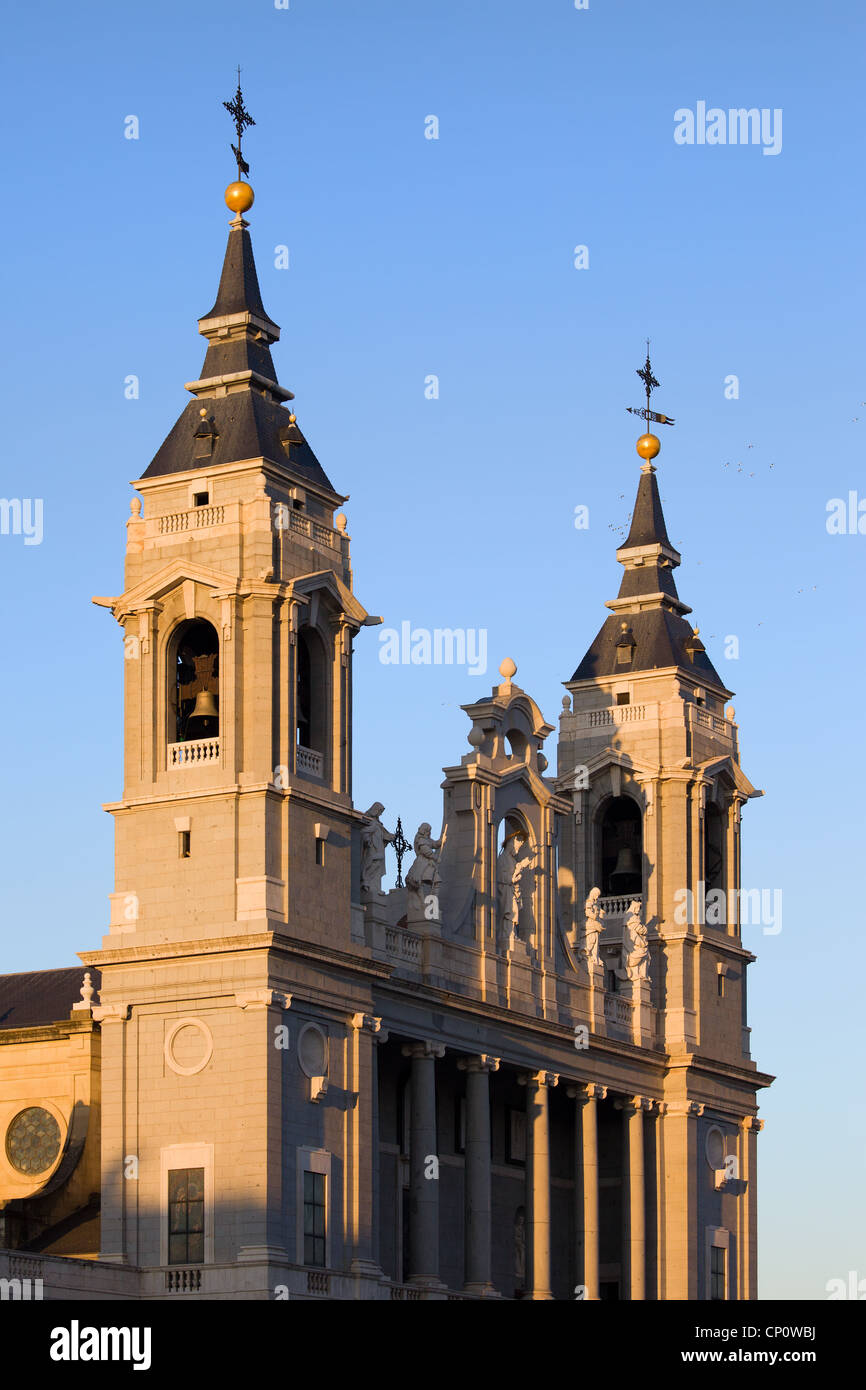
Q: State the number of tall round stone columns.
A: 5